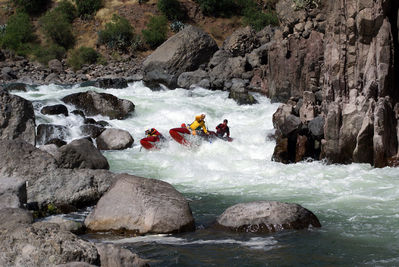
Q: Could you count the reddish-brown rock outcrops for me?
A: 1